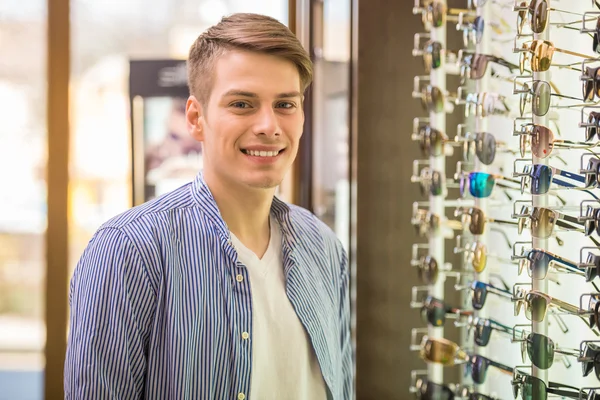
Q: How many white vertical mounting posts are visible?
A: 3